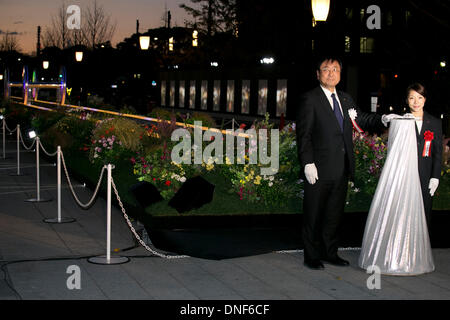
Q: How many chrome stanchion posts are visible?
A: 5